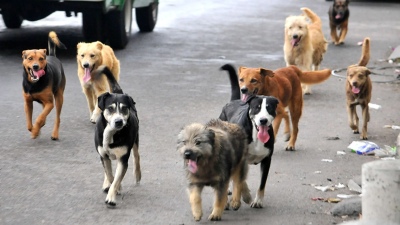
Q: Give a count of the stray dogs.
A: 9